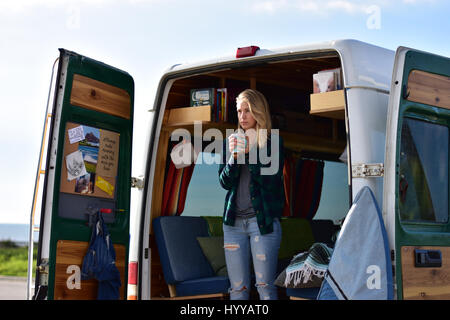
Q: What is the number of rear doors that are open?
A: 2